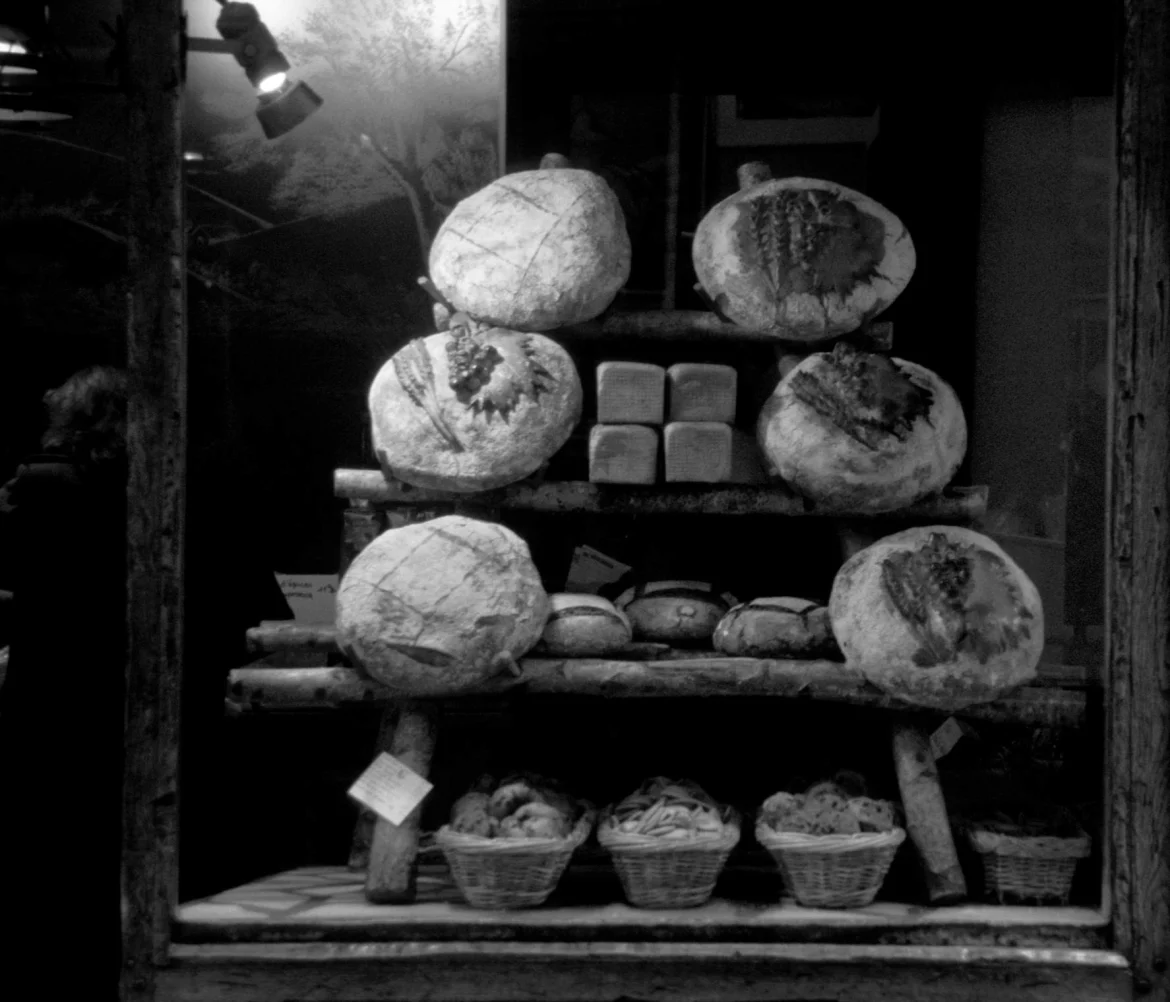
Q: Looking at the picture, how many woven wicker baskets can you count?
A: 4